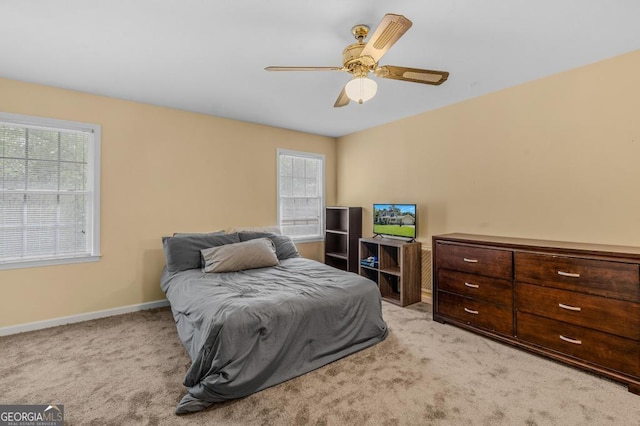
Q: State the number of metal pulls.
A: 6